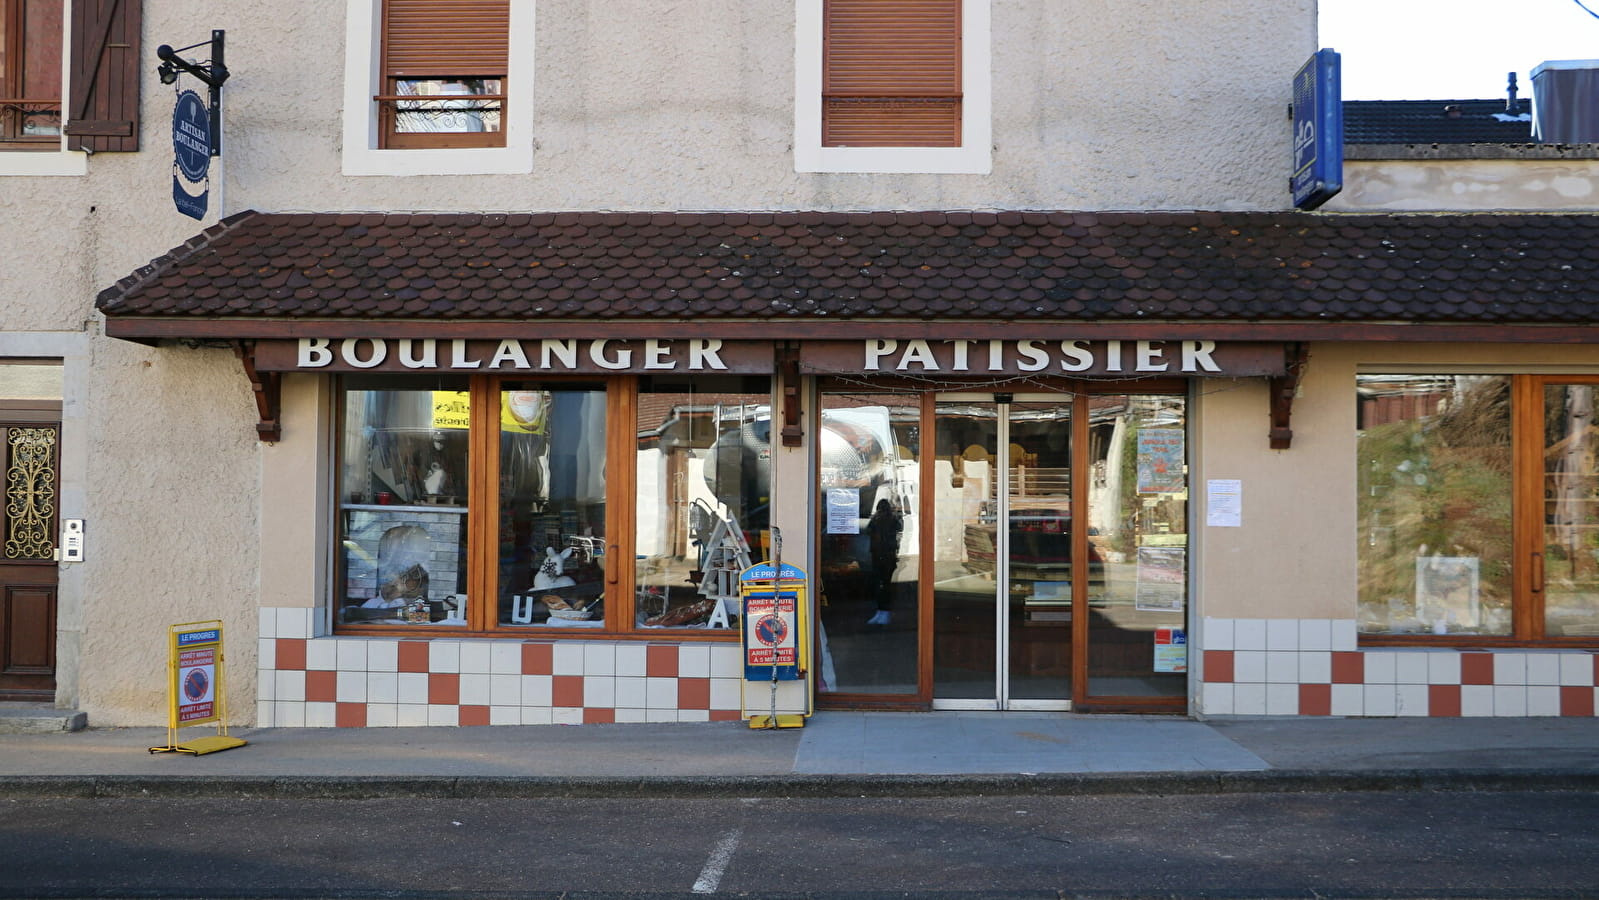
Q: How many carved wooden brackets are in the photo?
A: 3